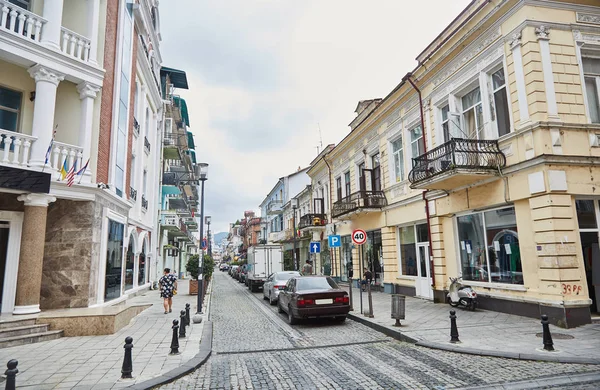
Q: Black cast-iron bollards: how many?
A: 7